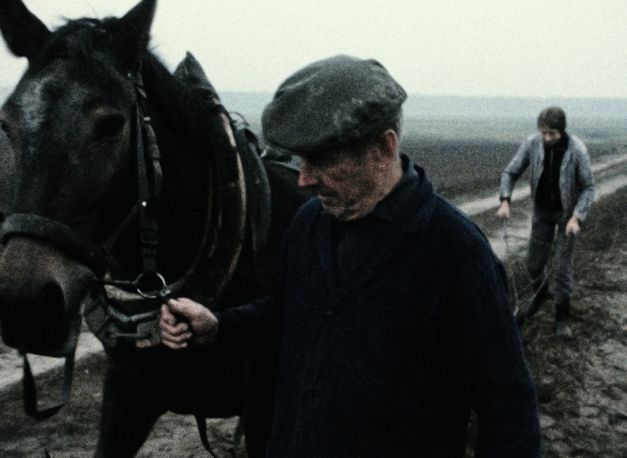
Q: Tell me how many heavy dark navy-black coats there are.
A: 1